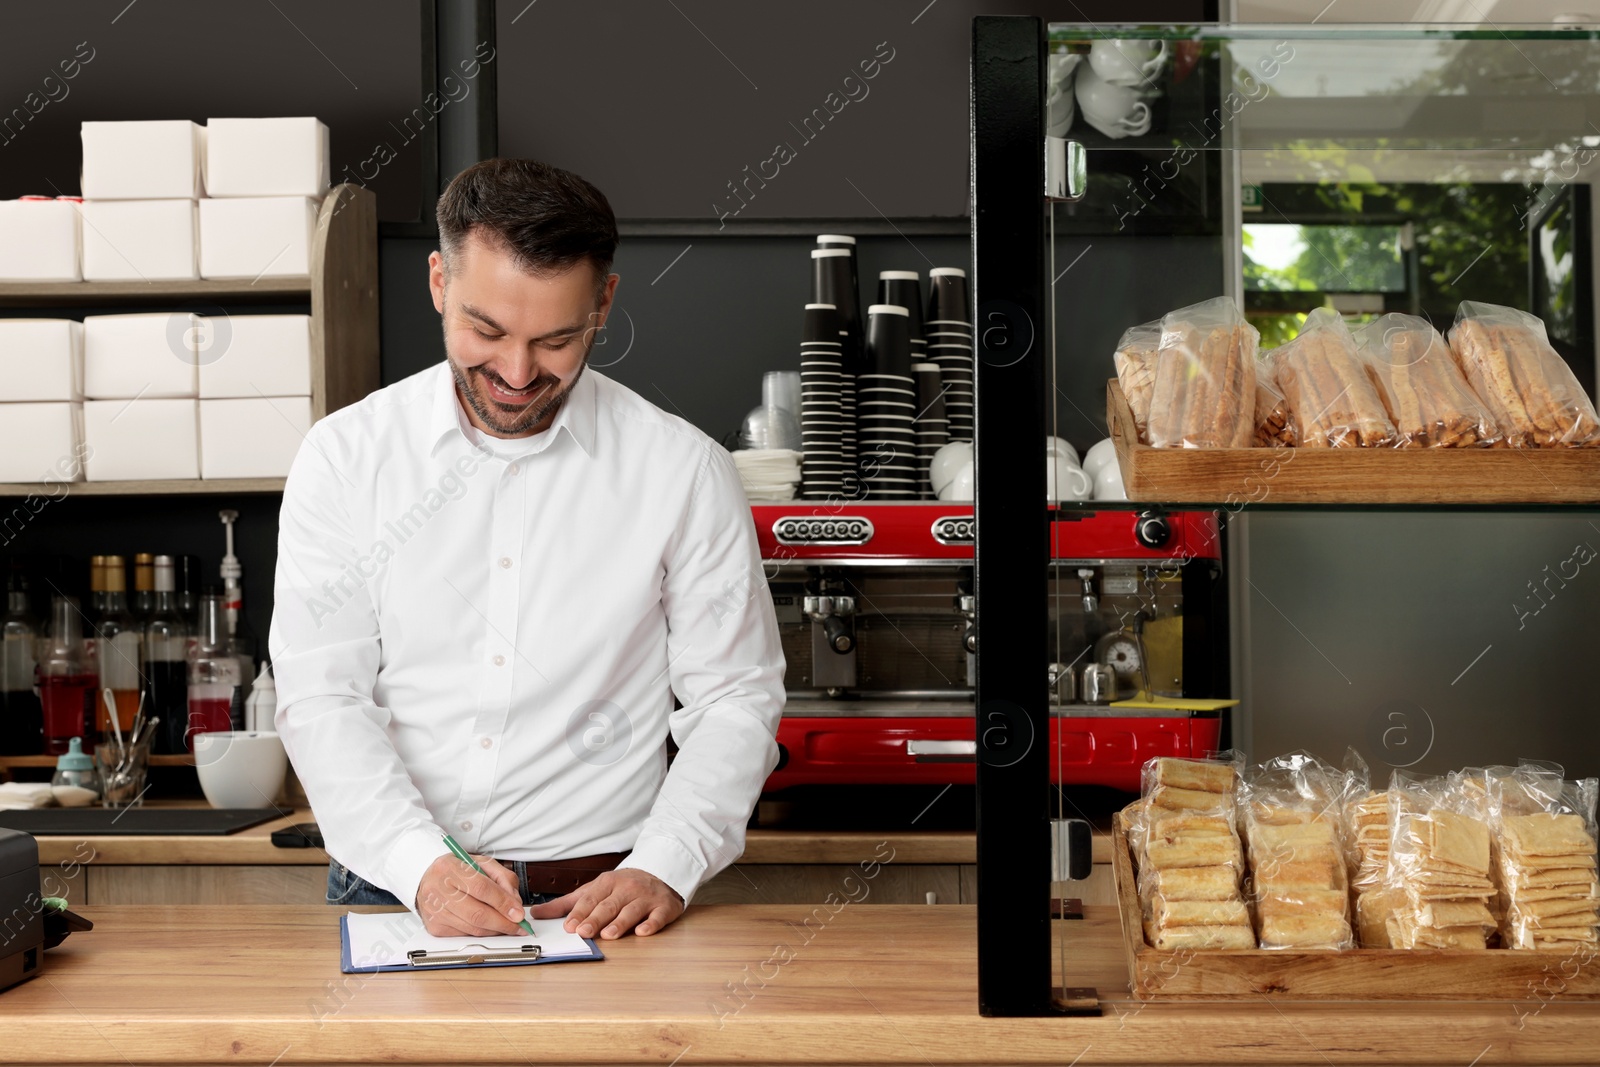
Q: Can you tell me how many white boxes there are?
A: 11